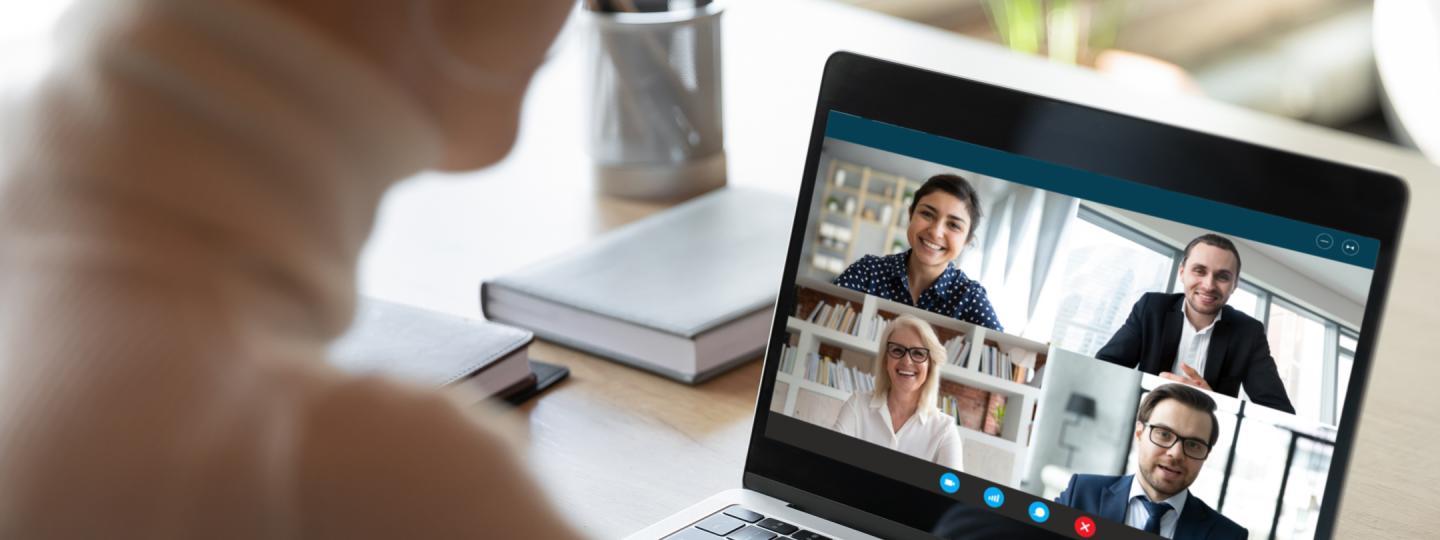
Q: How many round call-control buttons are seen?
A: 4